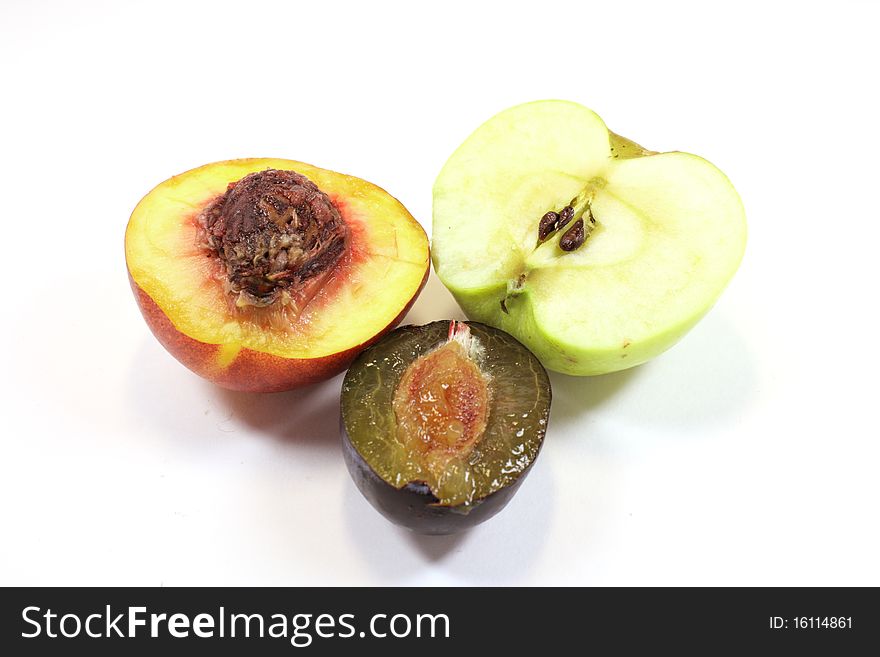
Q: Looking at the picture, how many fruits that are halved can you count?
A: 3